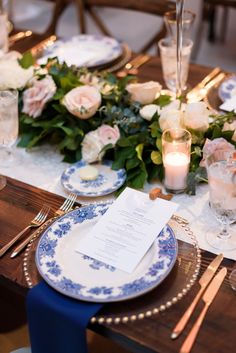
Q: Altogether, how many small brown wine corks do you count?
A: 2